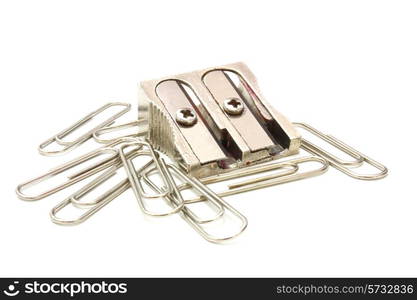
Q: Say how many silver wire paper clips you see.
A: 8